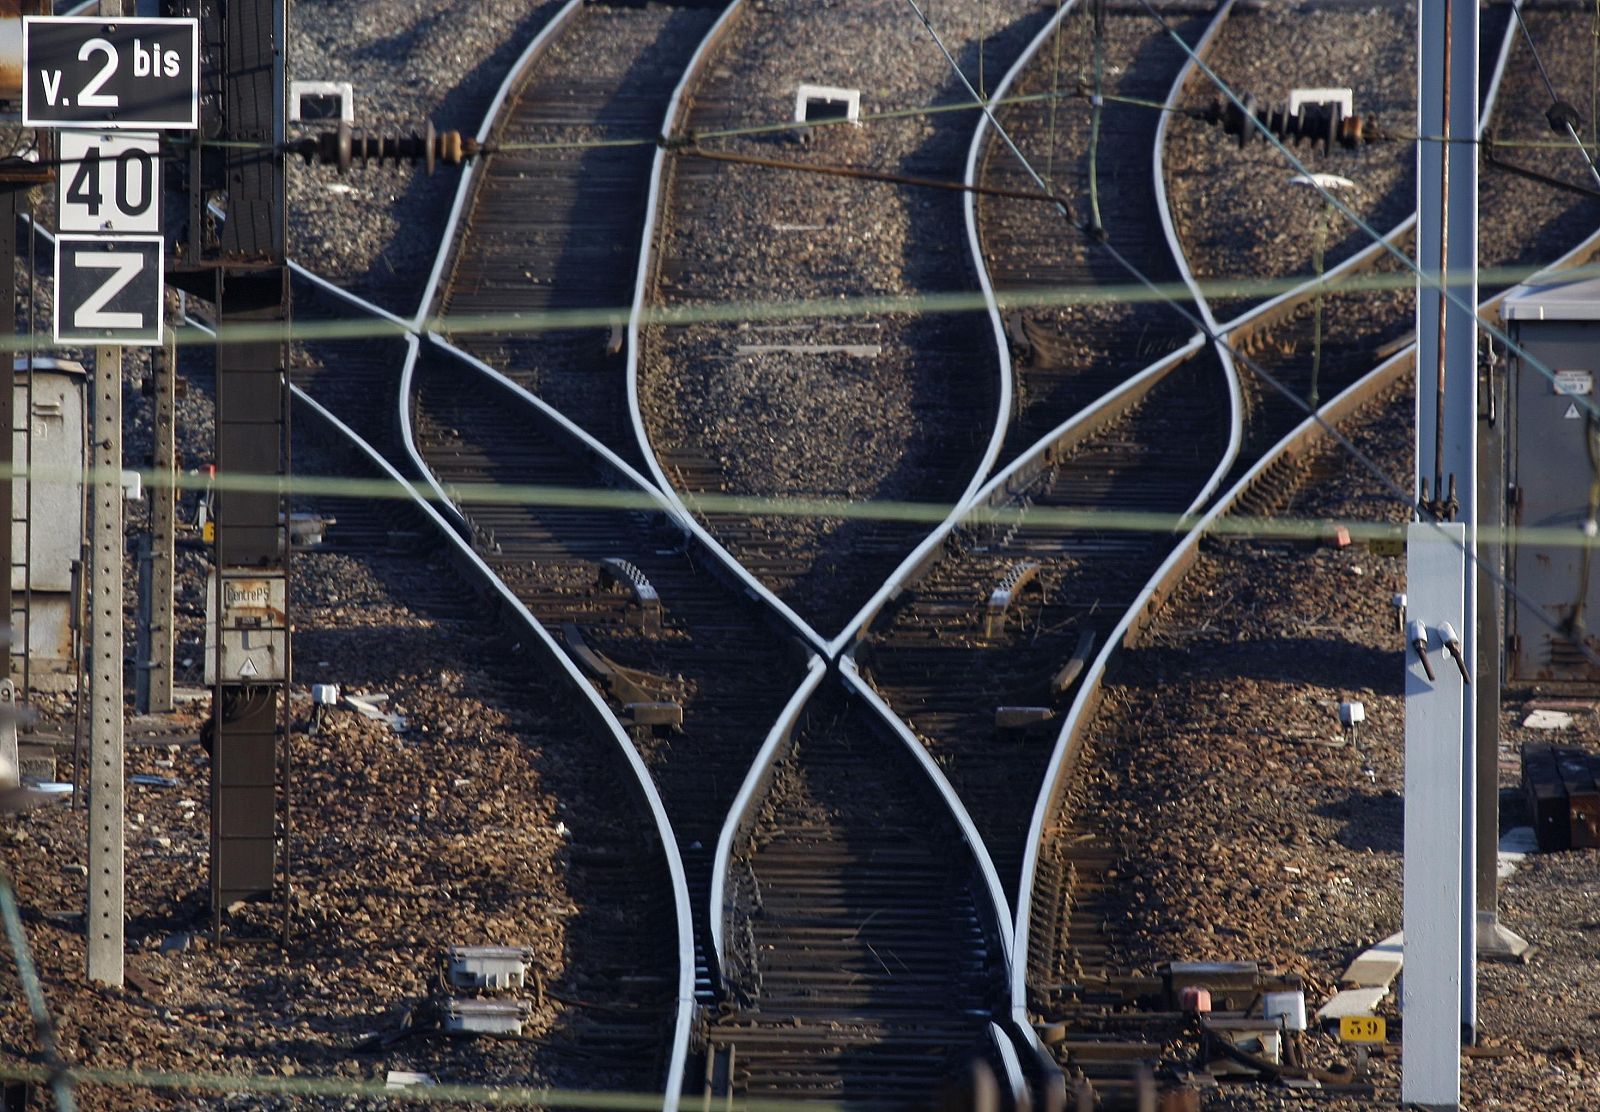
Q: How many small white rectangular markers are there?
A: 3